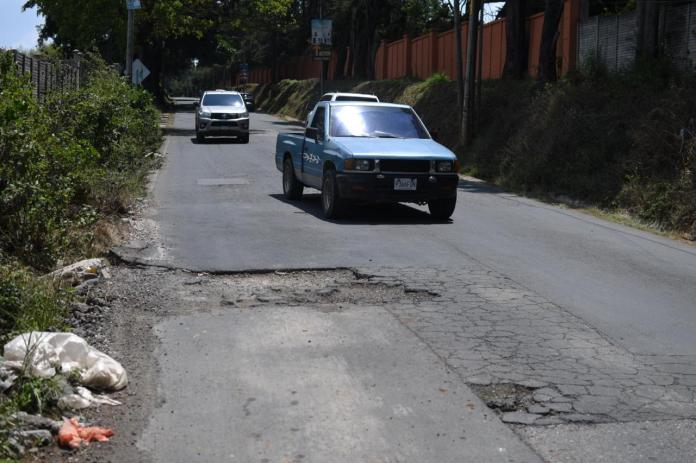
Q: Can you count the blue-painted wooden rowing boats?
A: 0